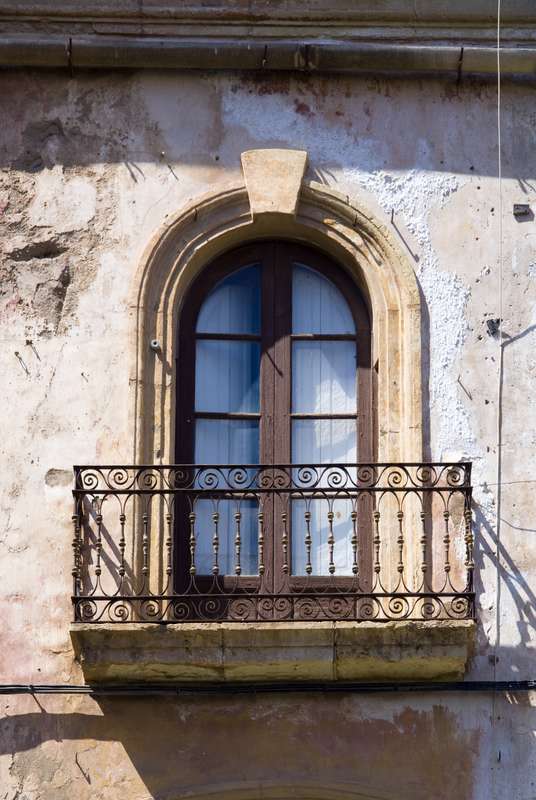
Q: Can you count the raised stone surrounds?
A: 1